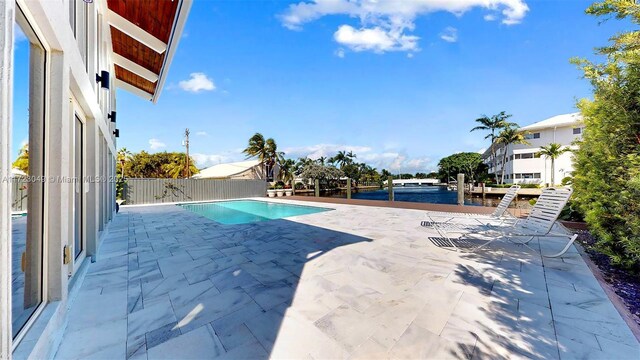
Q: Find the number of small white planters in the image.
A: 3